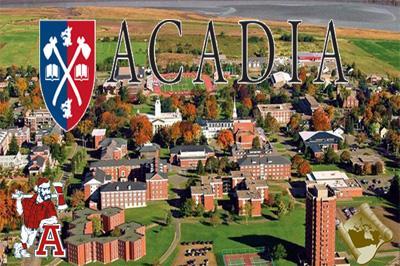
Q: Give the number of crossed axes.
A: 2